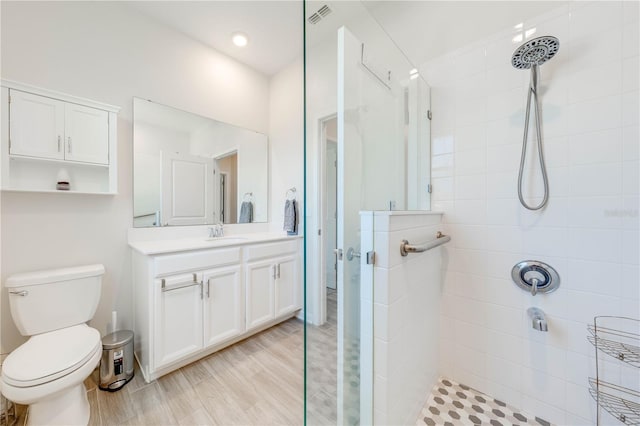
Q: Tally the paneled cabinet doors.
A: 6